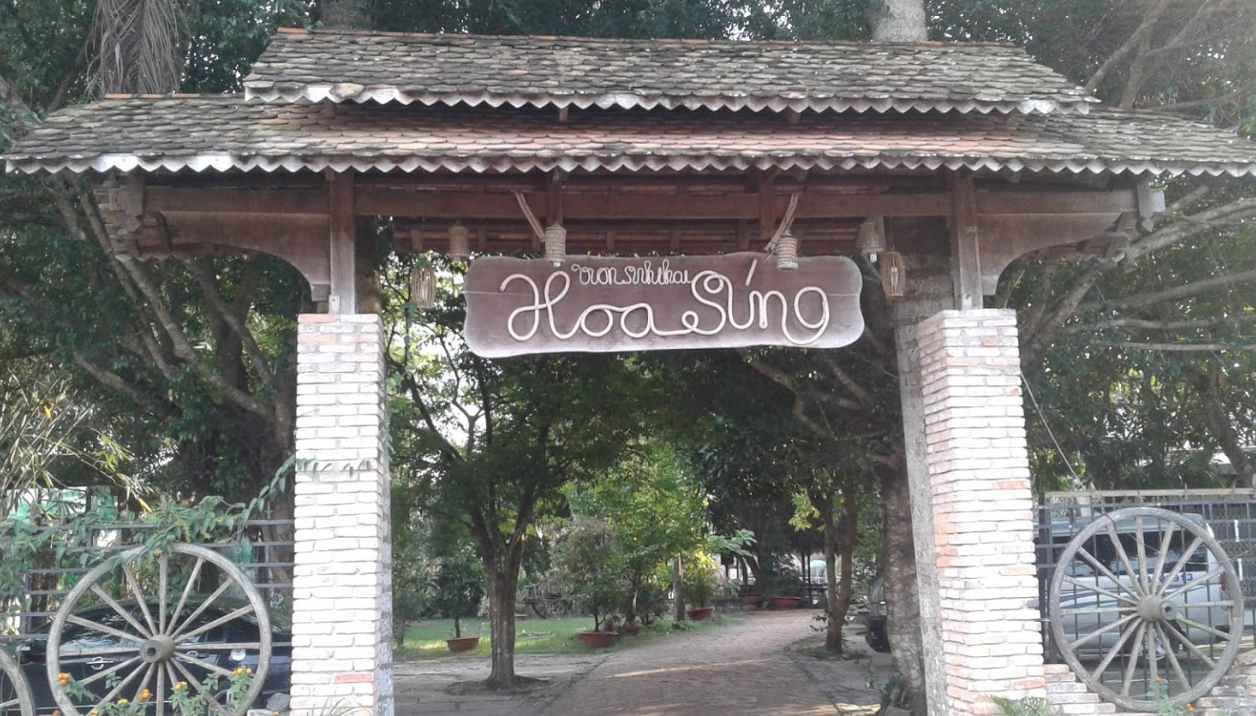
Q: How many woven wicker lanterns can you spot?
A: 6